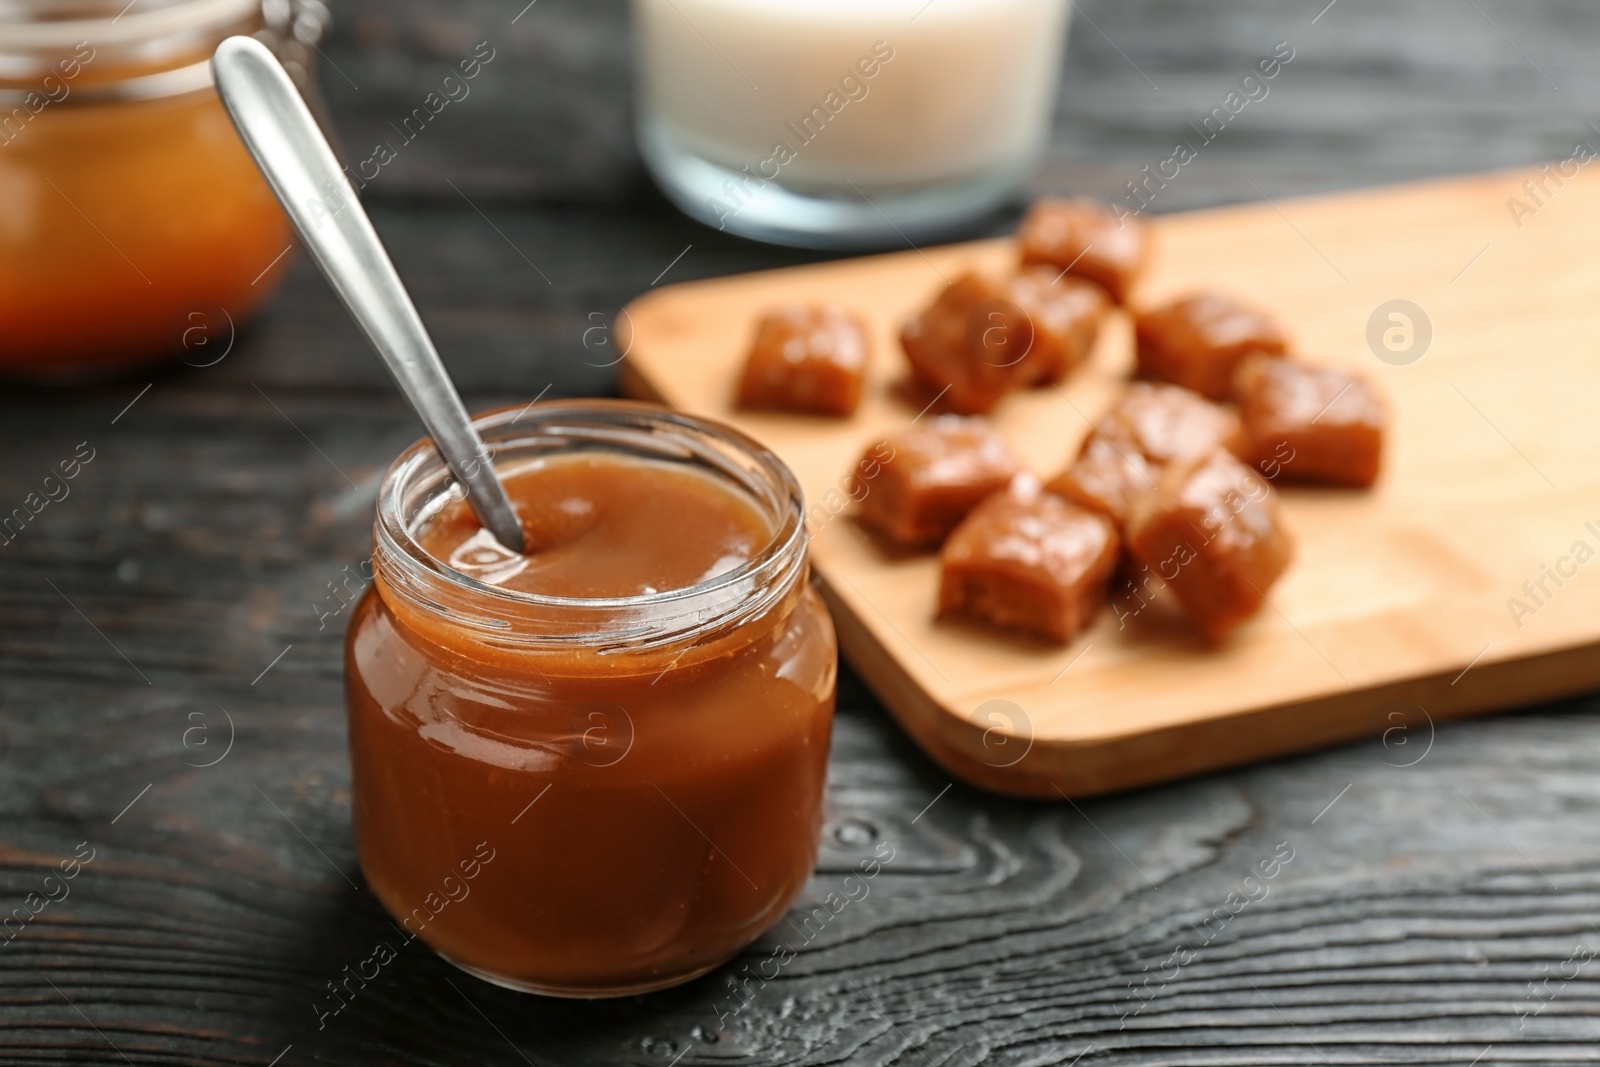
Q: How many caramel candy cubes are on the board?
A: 11